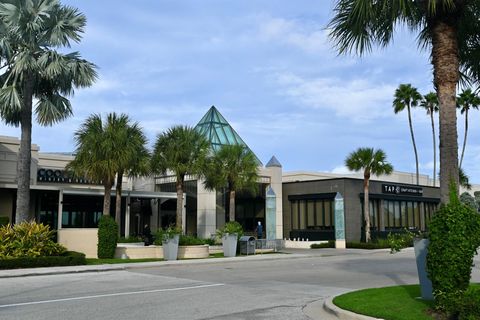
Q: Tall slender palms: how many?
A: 3